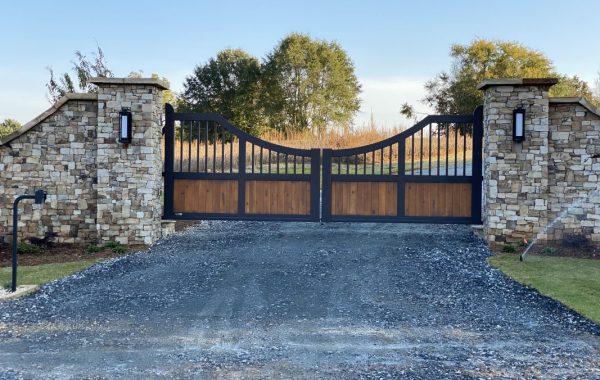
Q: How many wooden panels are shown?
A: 4